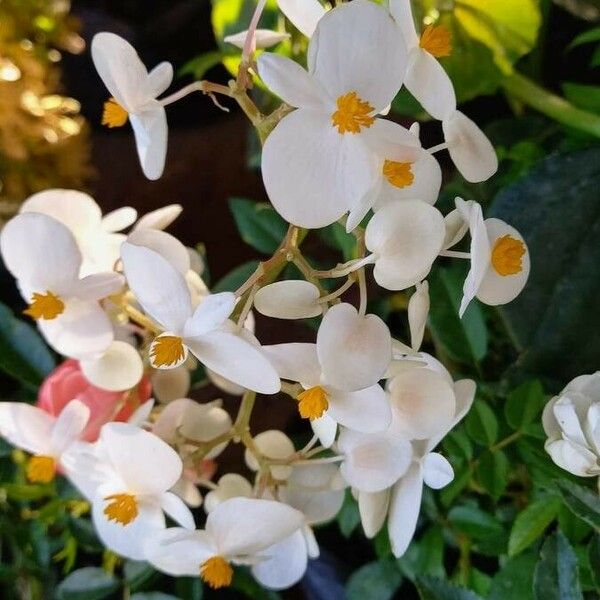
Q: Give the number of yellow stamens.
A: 11